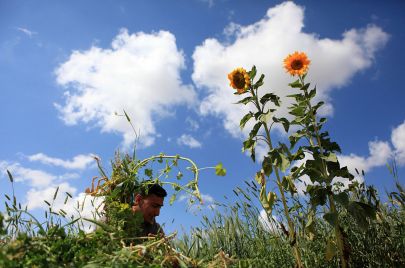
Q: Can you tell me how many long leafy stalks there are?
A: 2